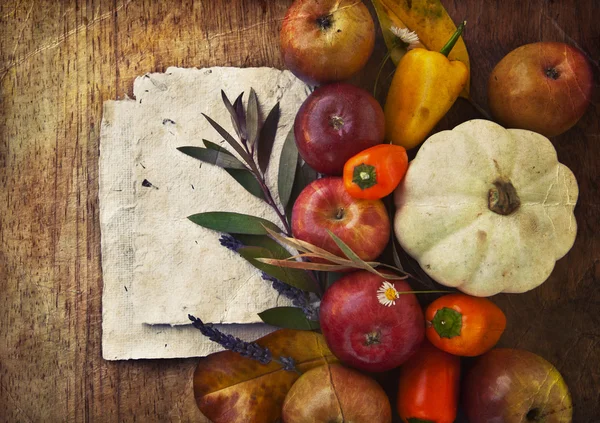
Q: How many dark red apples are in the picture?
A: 2